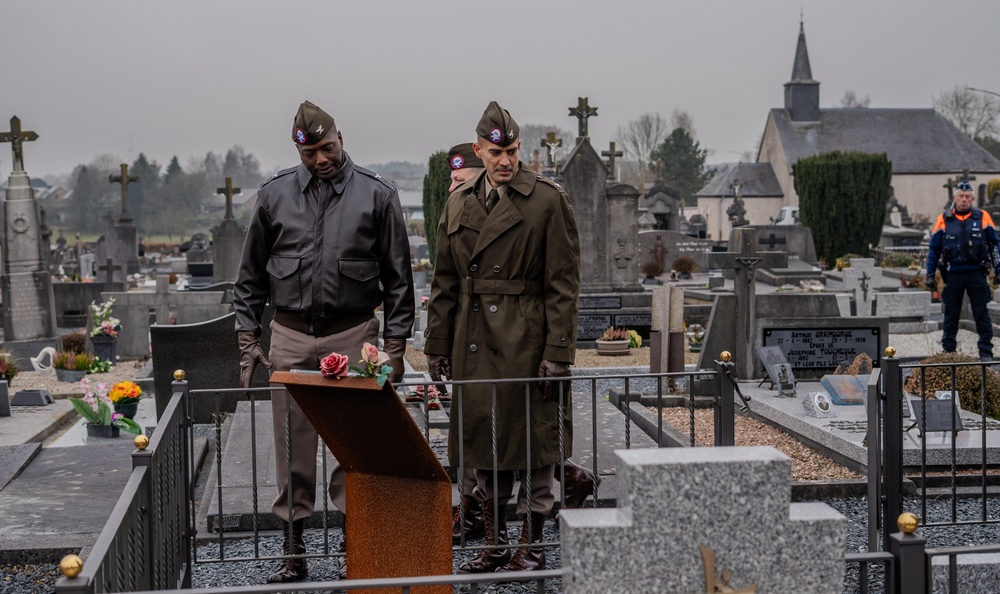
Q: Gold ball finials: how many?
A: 6